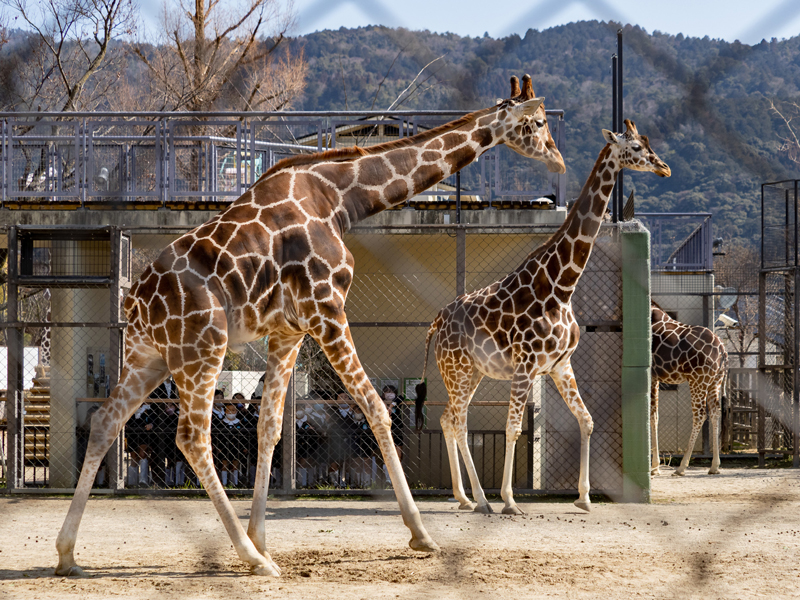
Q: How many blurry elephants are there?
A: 0